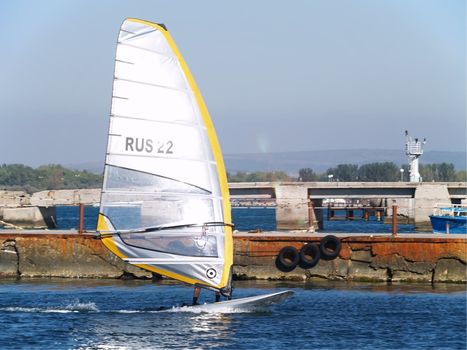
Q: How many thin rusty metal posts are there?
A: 3